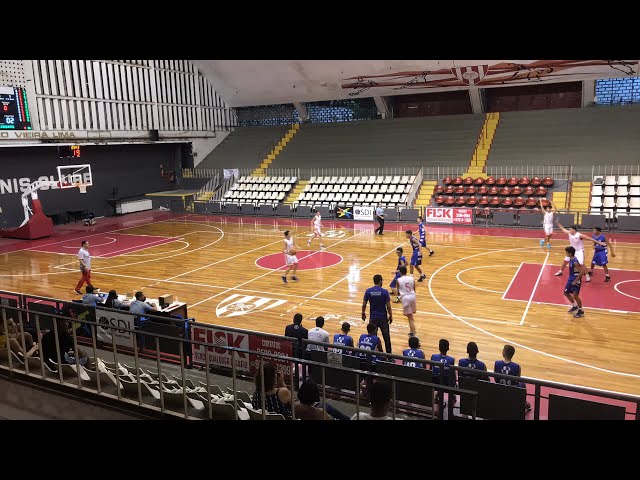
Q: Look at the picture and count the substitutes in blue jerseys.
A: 6